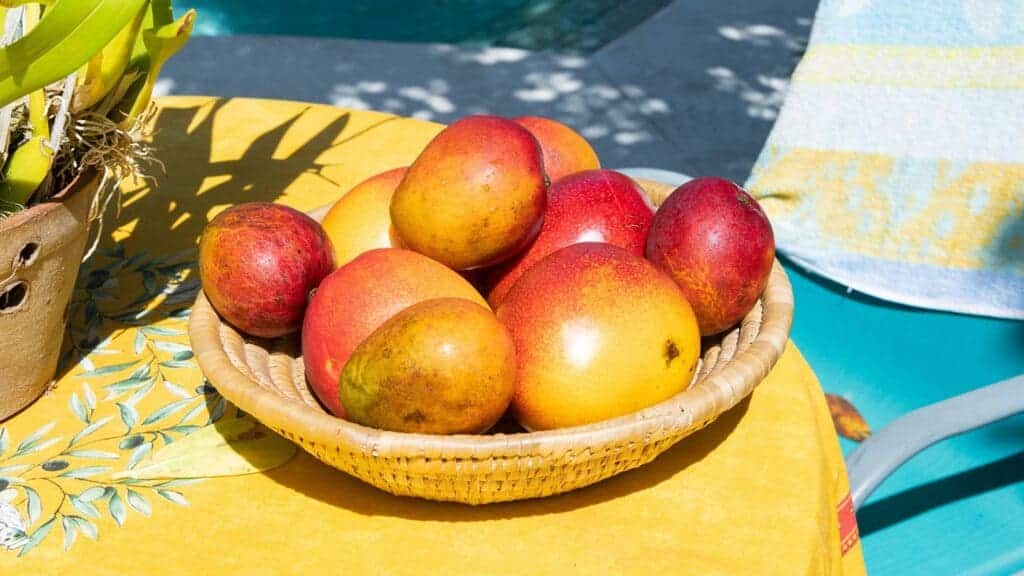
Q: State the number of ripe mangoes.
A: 9